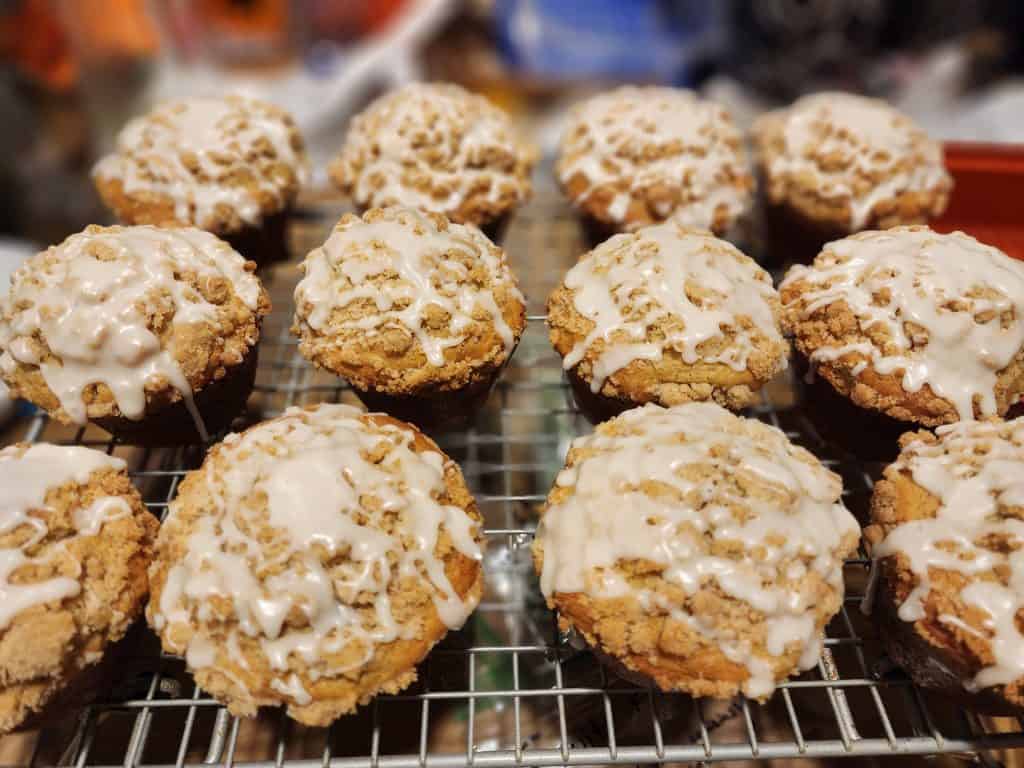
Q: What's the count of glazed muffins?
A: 12